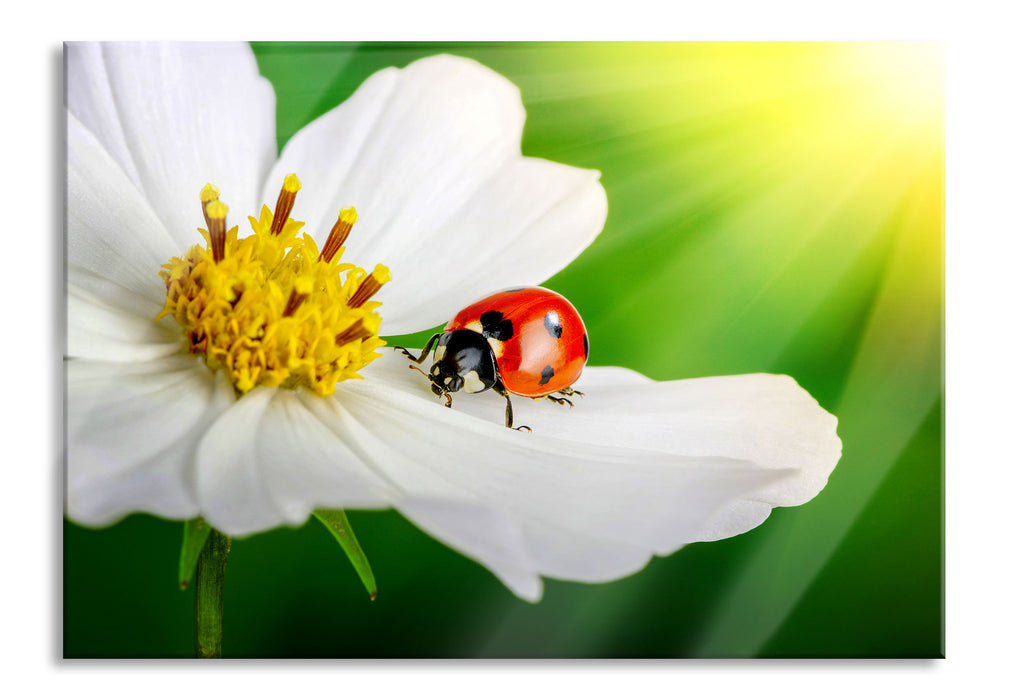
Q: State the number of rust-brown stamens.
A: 7